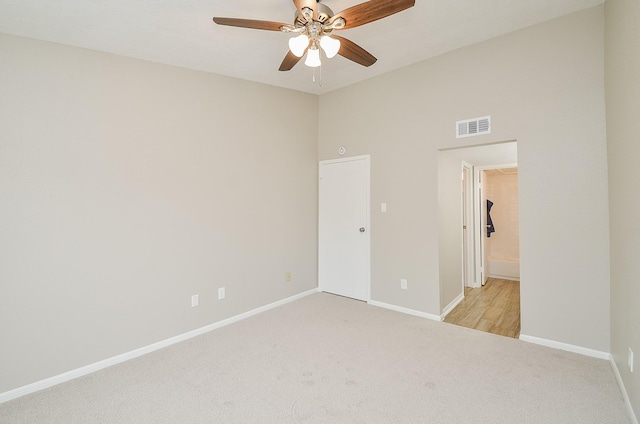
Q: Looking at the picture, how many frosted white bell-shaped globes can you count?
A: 3